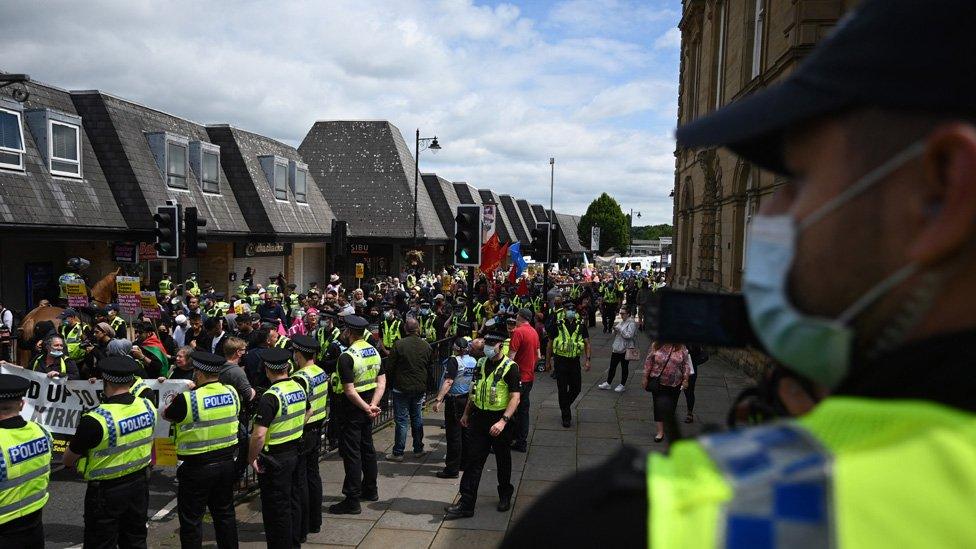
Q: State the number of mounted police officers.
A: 1